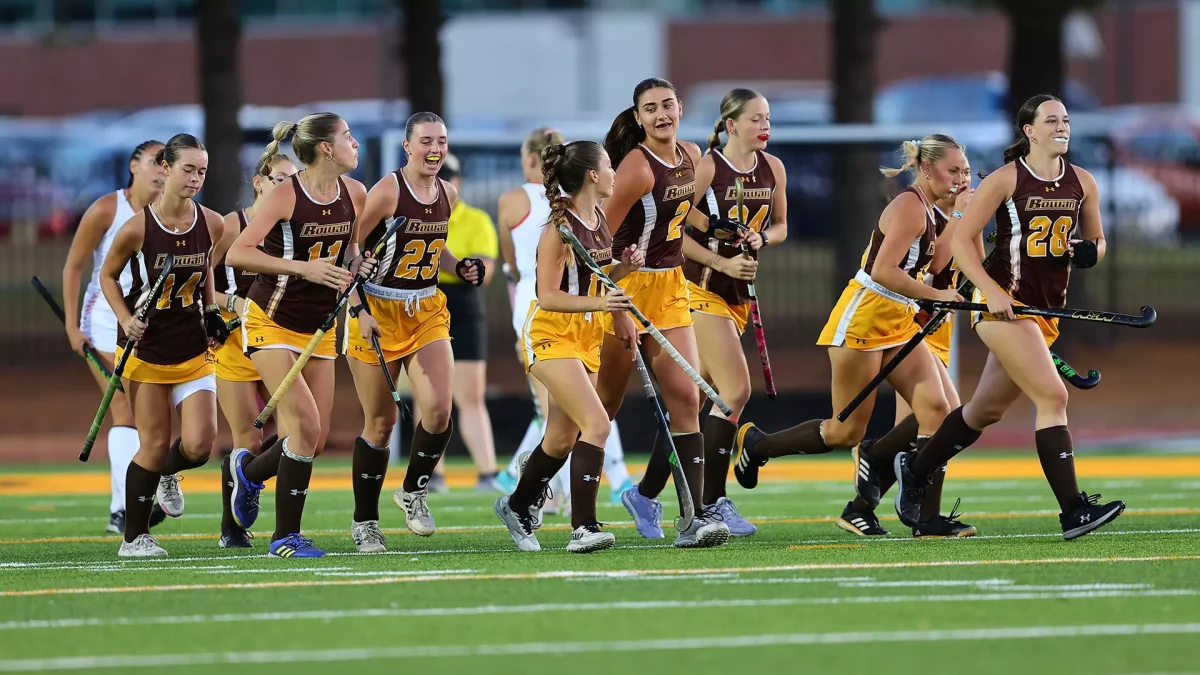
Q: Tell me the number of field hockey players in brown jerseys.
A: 10